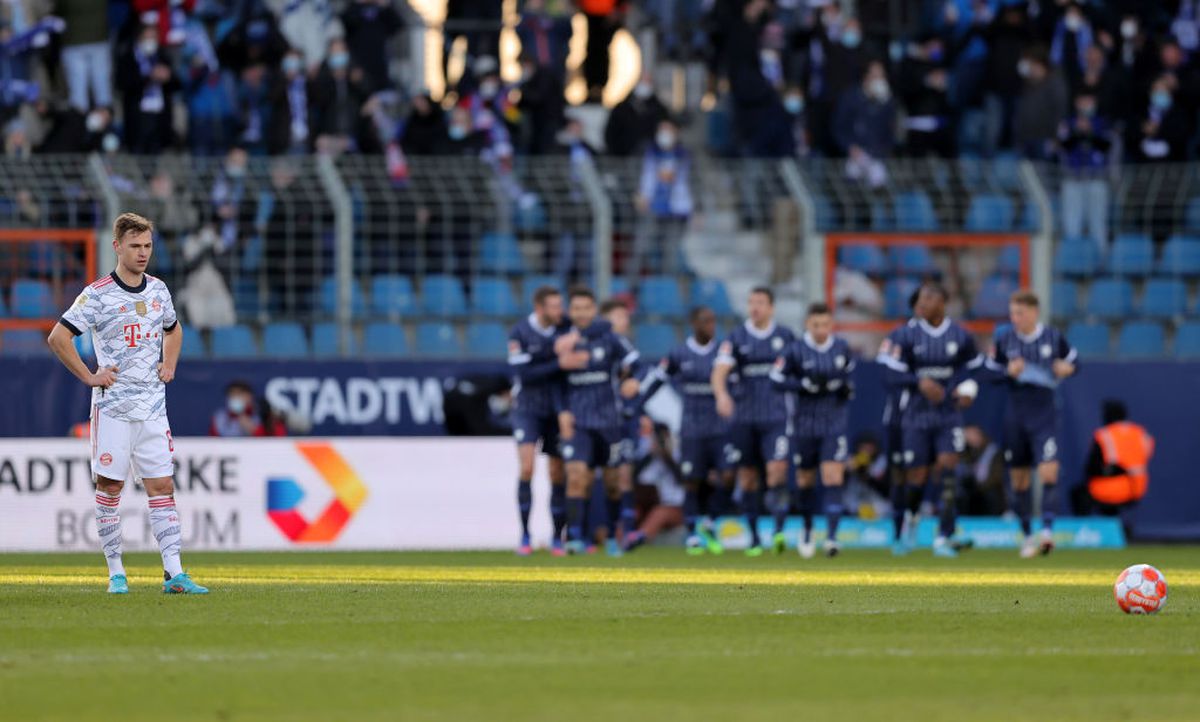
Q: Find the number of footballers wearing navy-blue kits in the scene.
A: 9